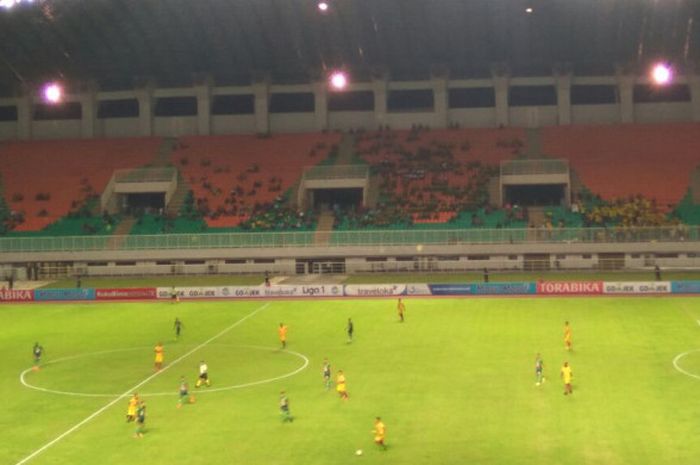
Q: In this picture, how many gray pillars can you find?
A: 12